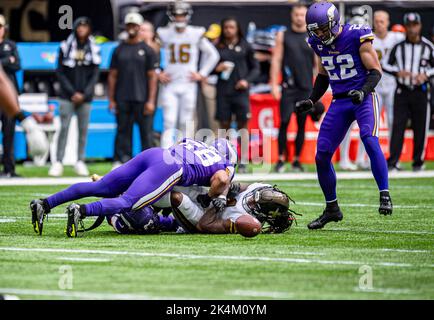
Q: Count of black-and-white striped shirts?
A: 1